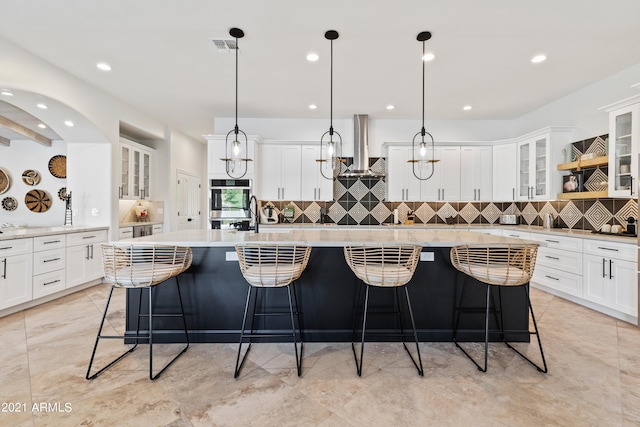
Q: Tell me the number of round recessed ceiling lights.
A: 11